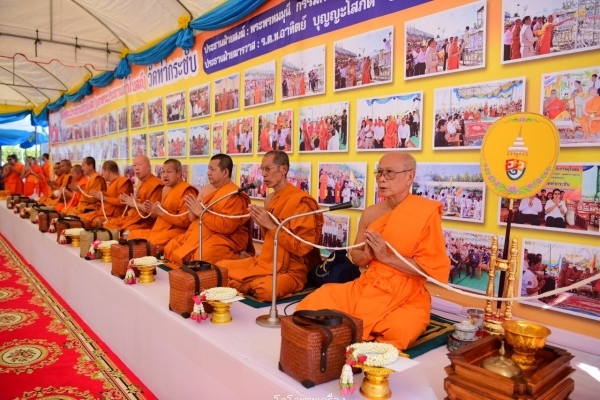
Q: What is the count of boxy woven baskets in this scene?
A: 10